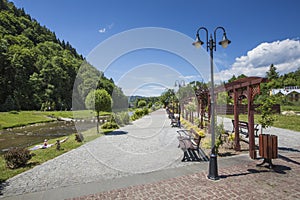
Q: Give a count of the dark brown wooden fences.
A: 1